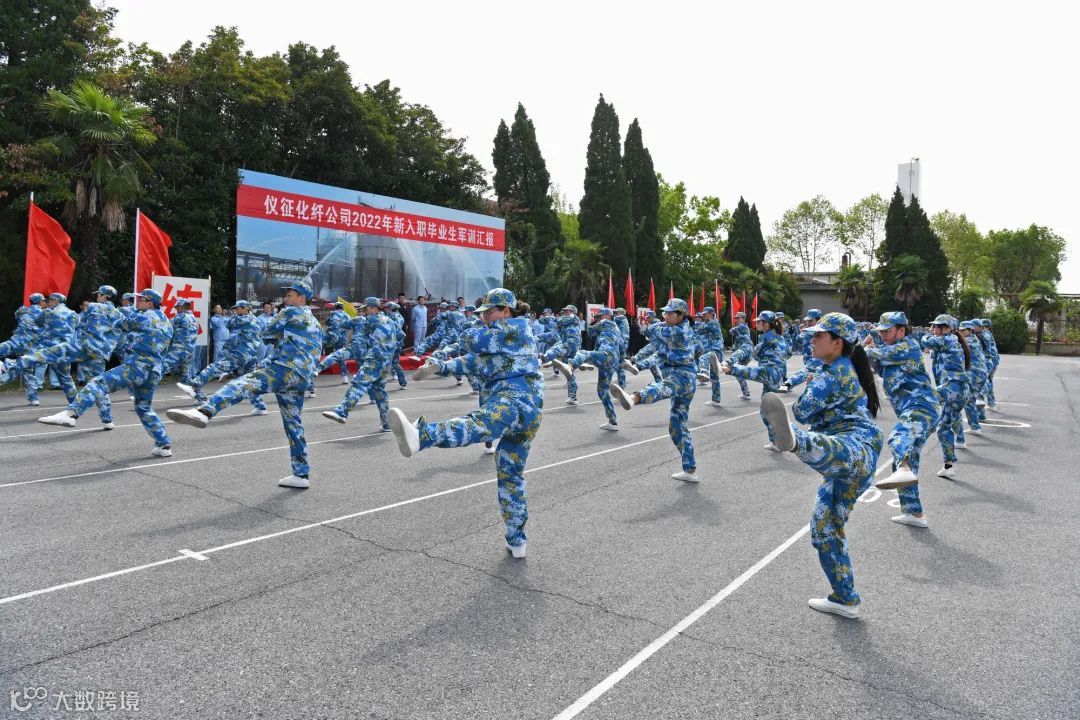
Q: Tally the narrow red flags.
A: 10